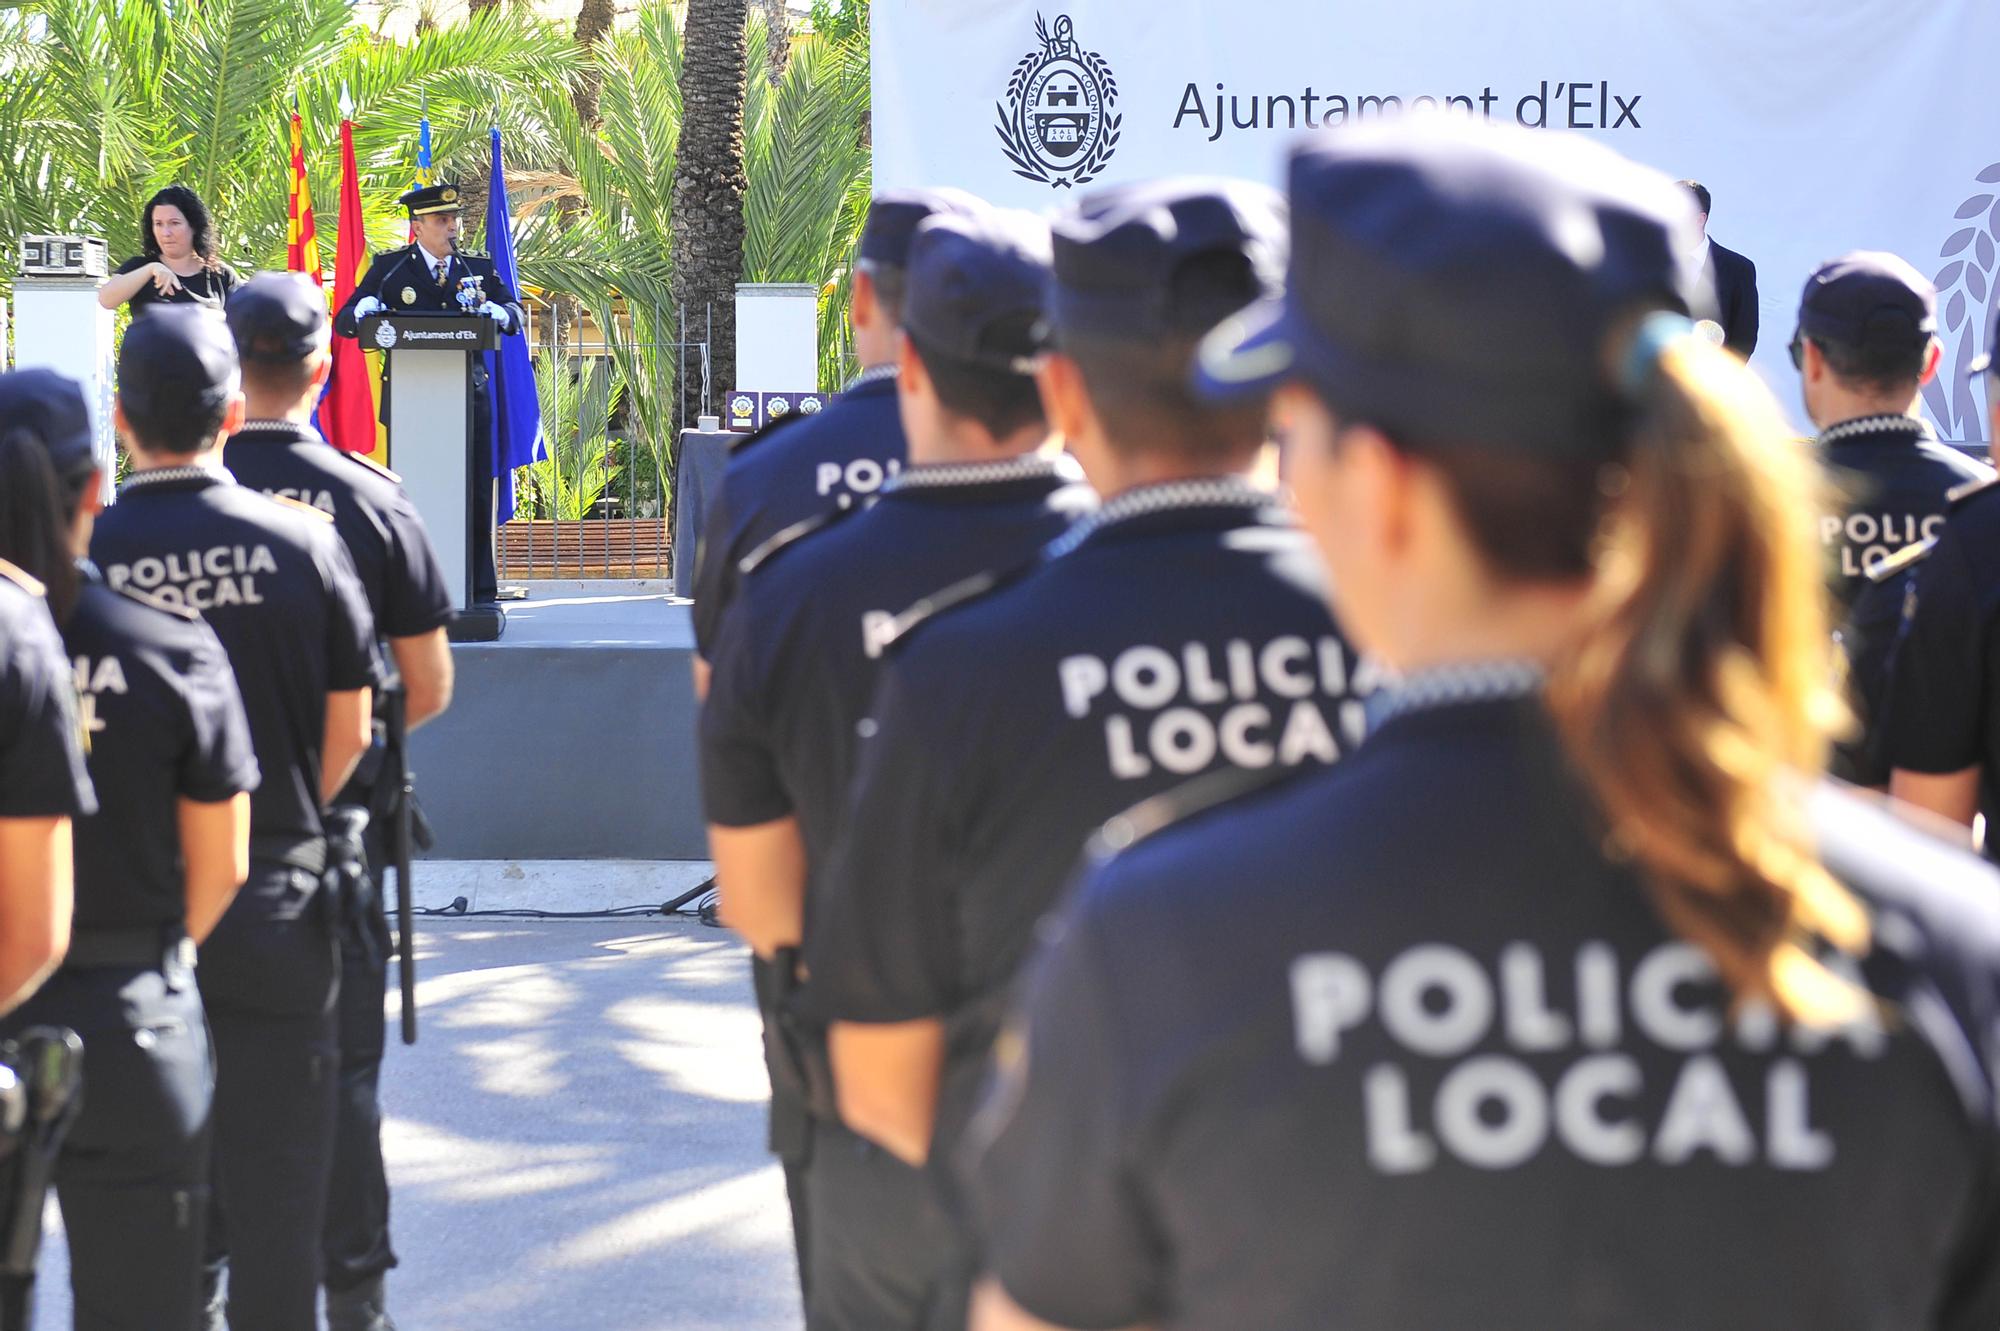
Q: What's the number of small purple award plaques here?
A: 3